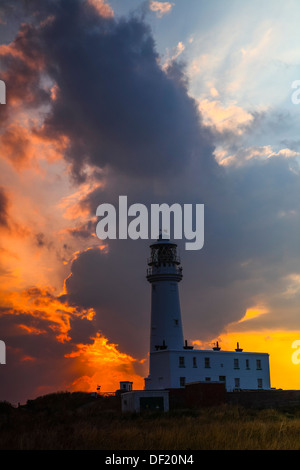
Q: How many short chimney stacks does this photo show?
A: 4